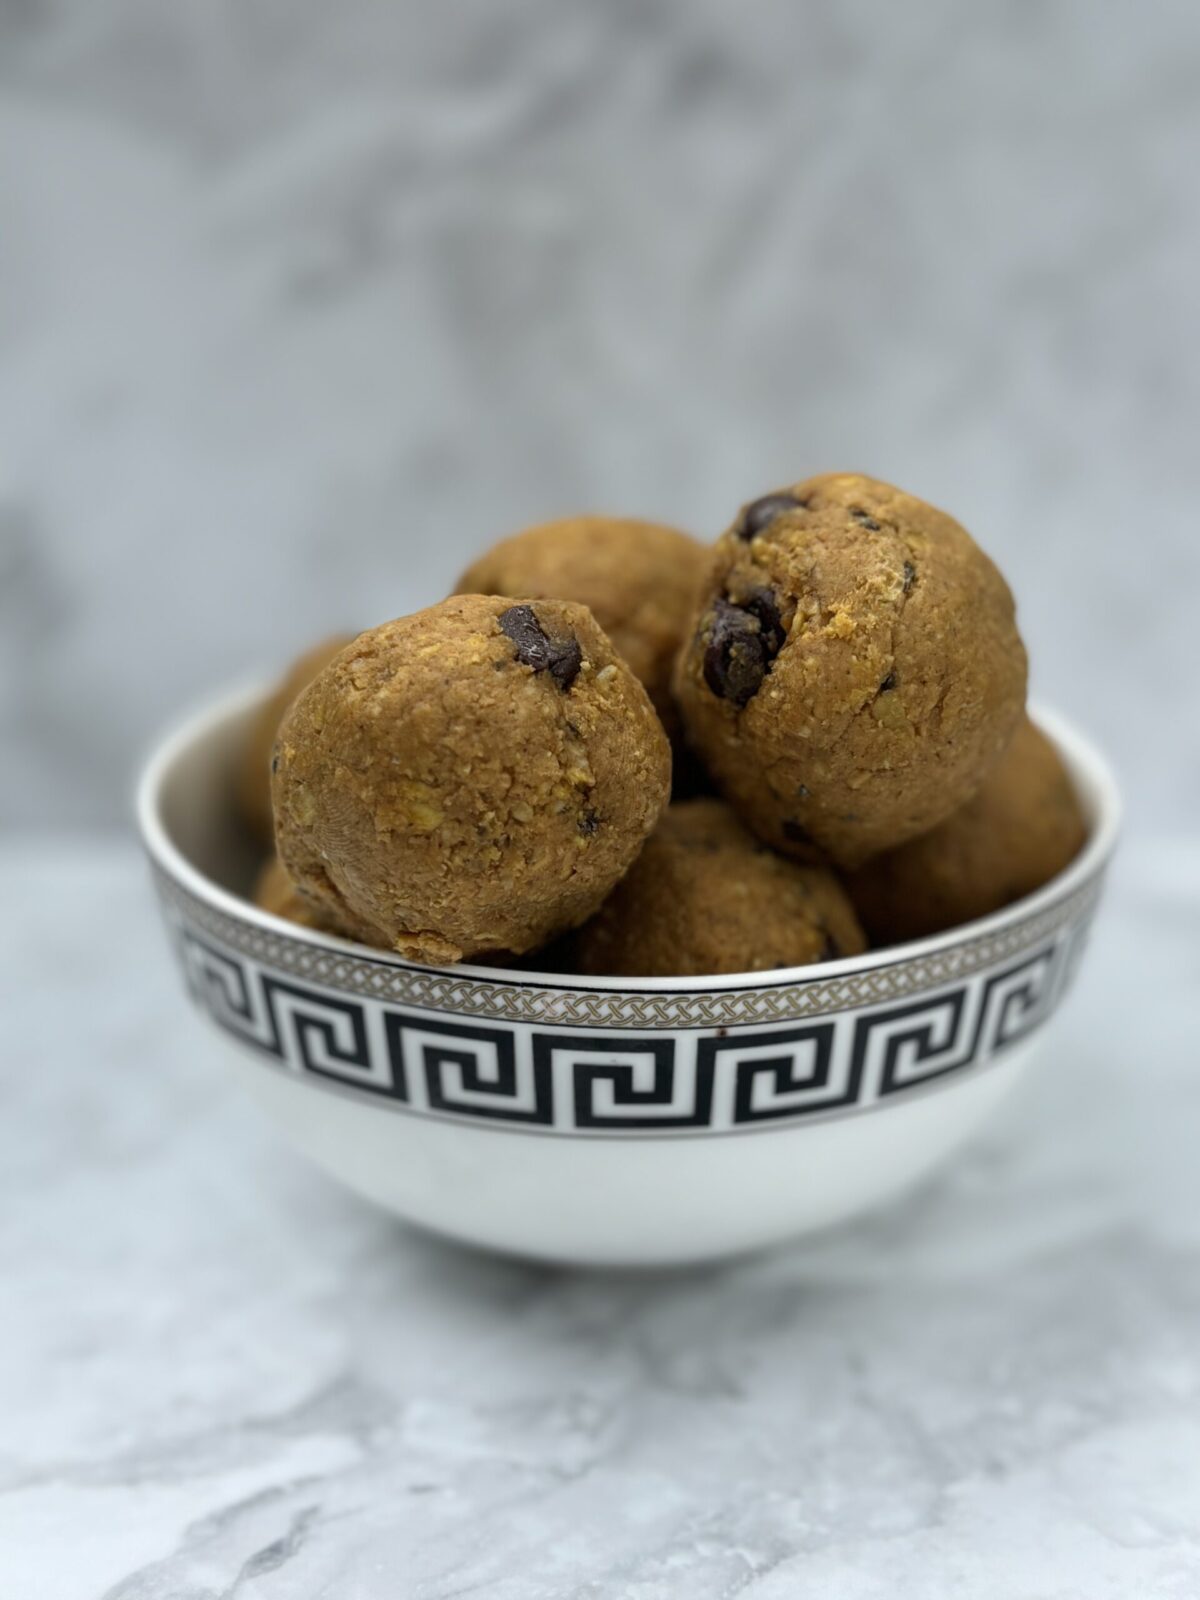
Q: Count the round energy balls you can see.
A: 7